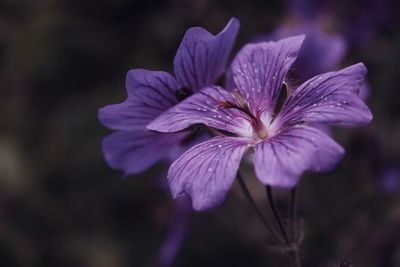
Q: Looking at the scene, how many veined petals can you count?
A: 8